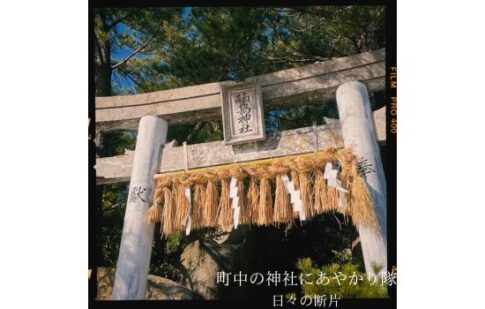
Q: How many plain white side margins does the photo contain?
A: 2